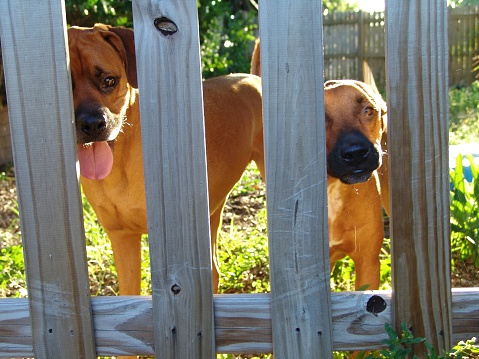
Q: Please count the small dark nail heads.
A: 8